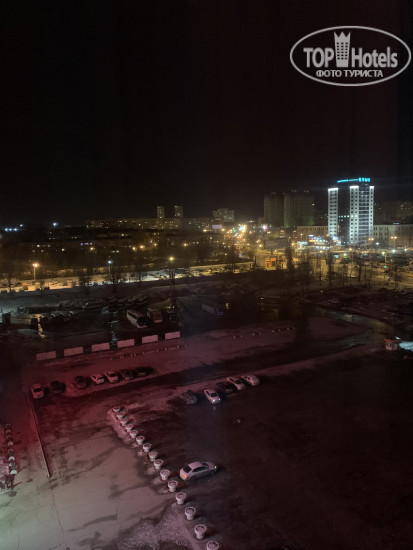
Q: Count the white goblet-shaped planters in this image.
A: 15